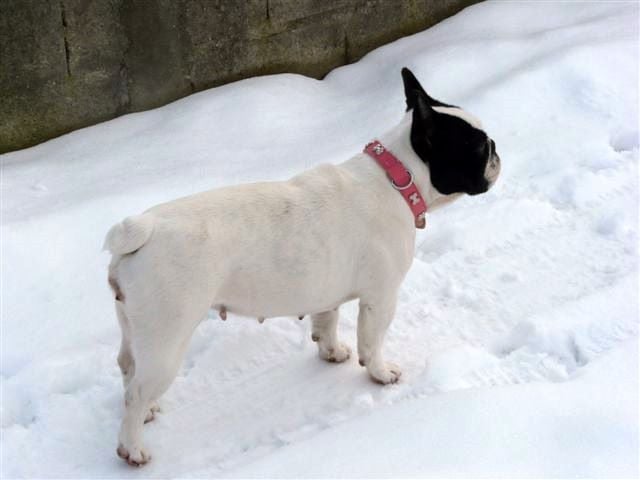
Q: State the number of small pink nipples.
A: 3